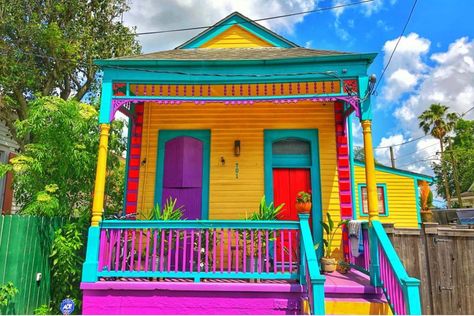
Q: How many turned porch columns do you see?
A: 2